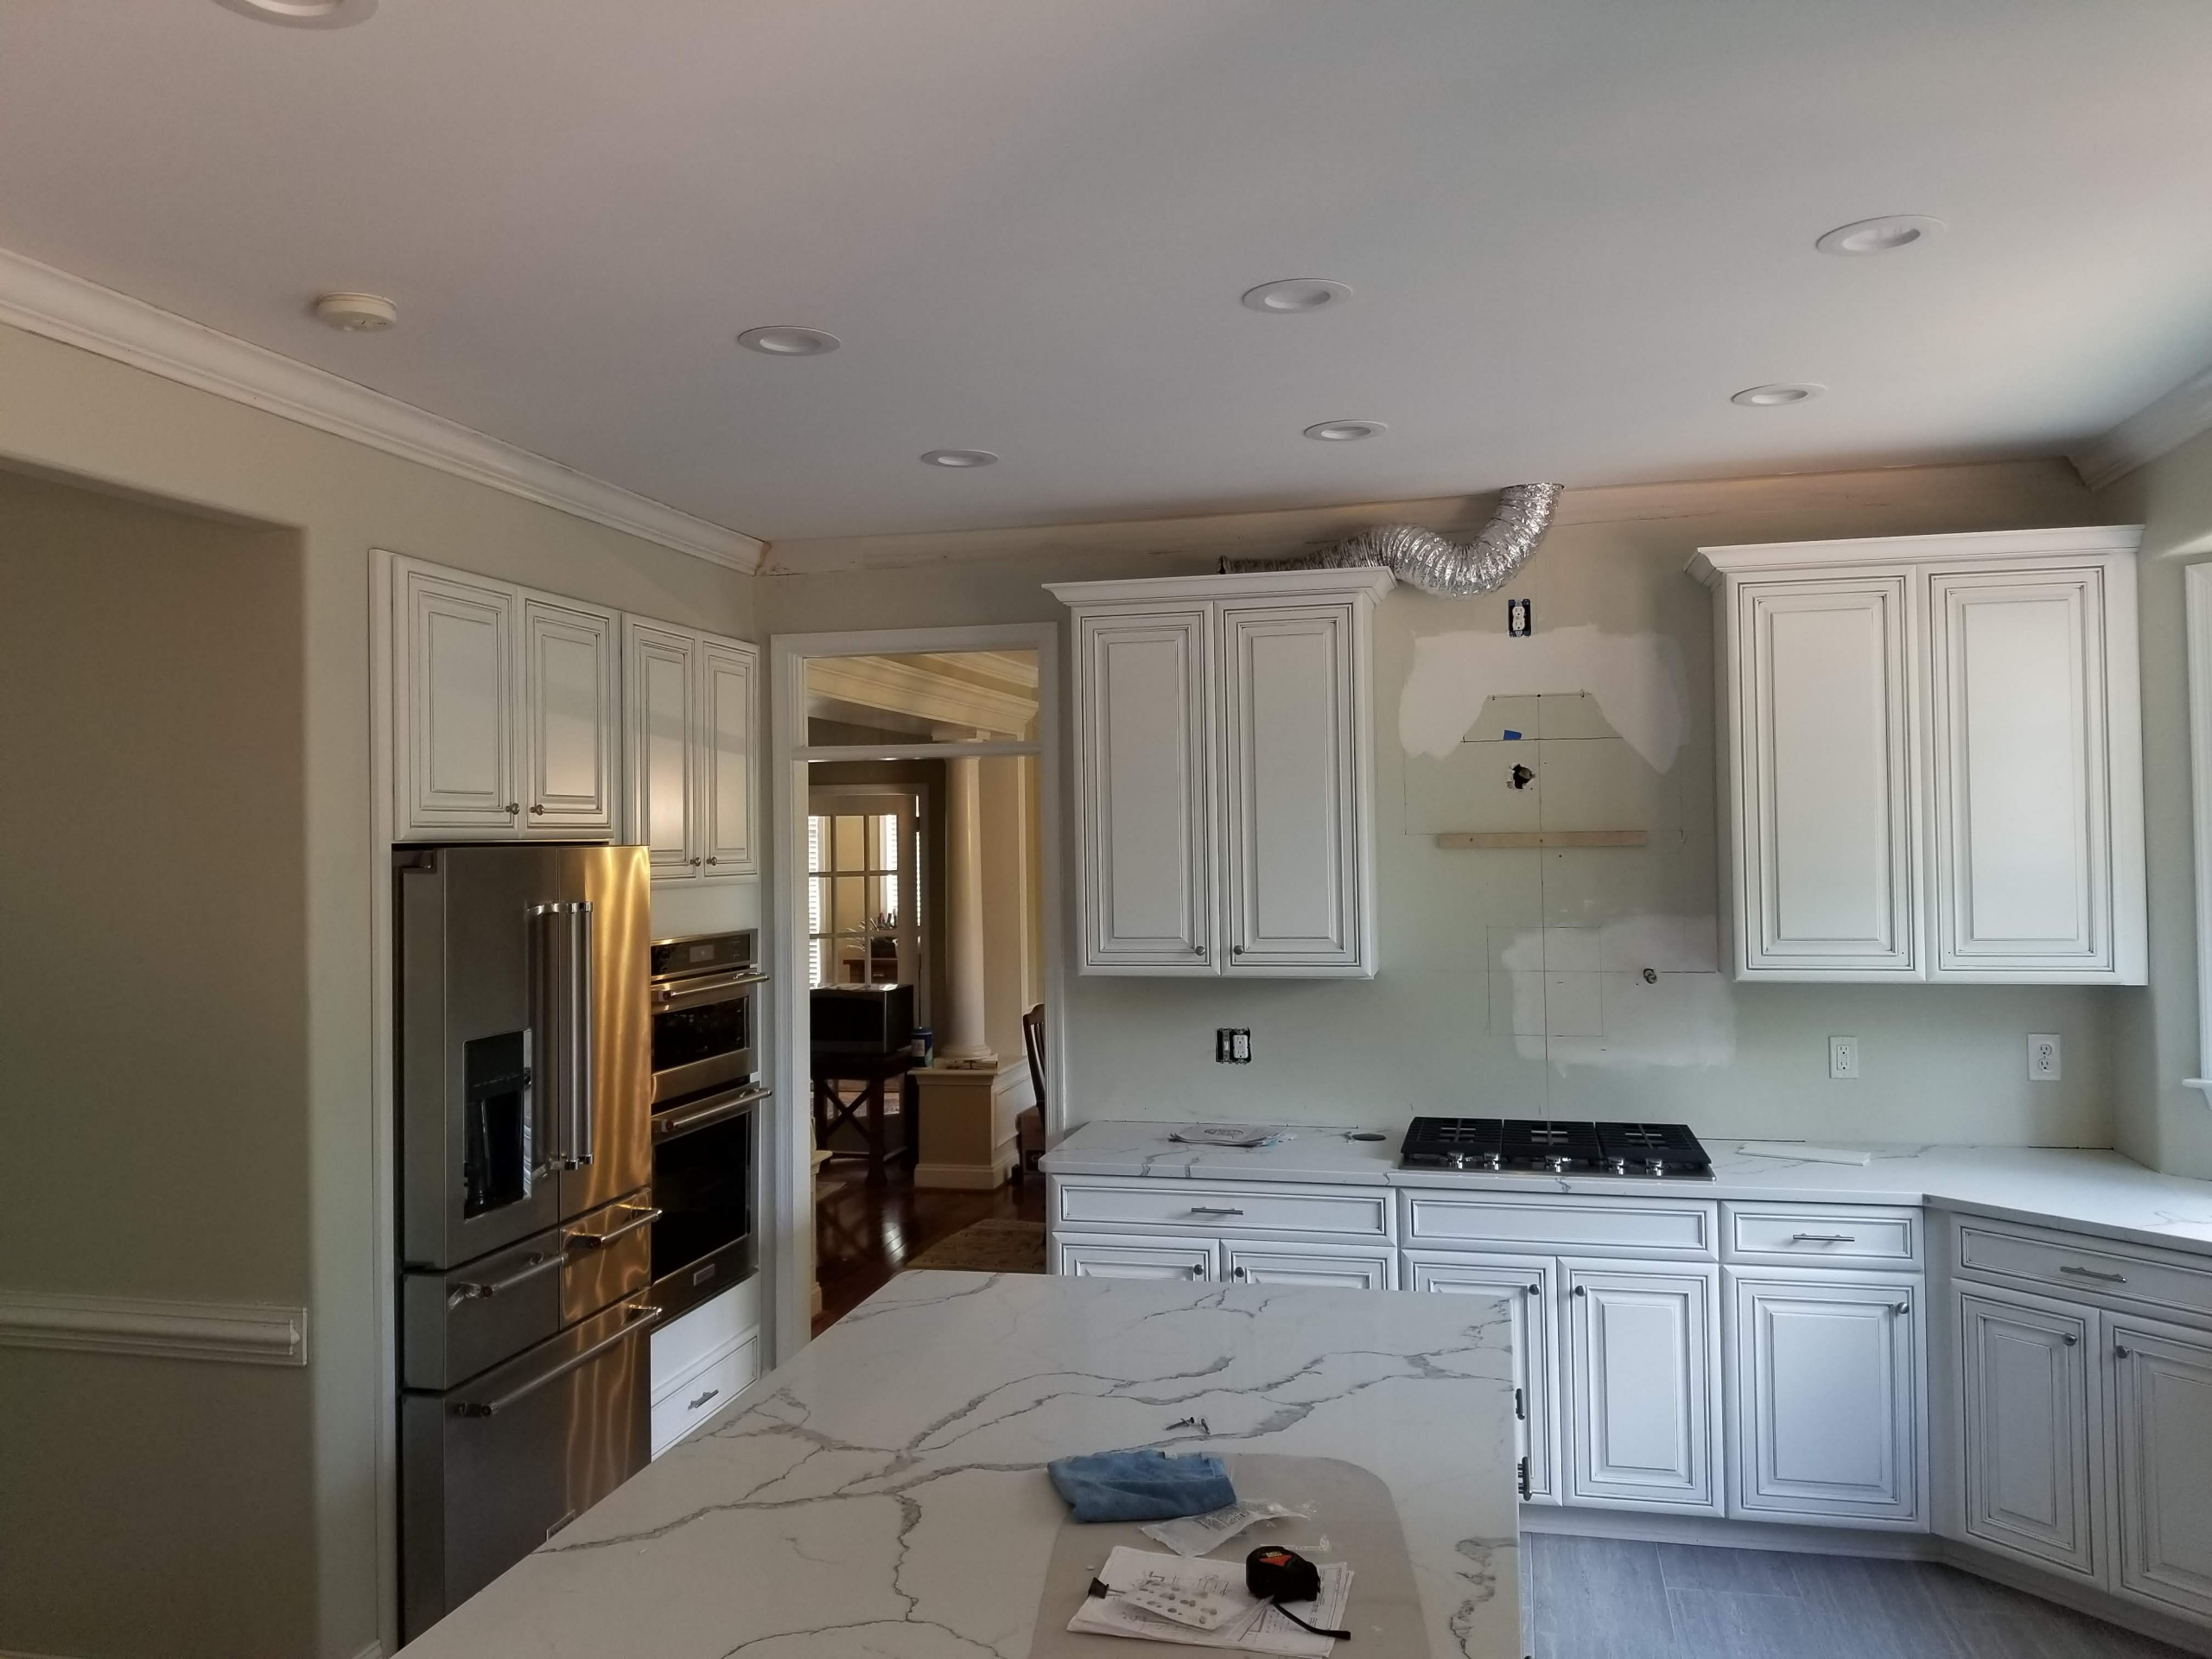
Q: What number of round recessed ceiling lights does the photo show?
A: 7